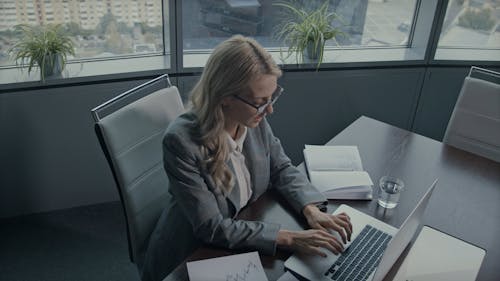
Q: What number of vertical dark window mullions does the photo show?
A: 2